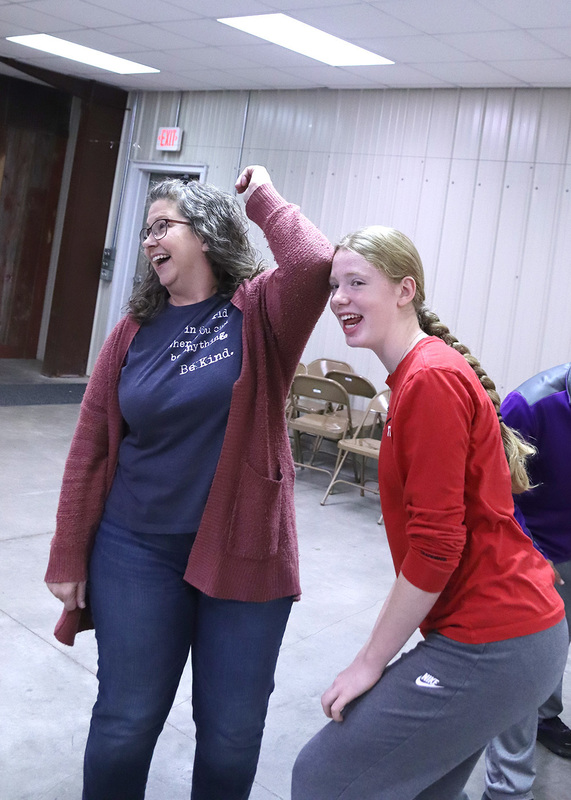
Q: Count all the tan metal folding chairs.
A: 5